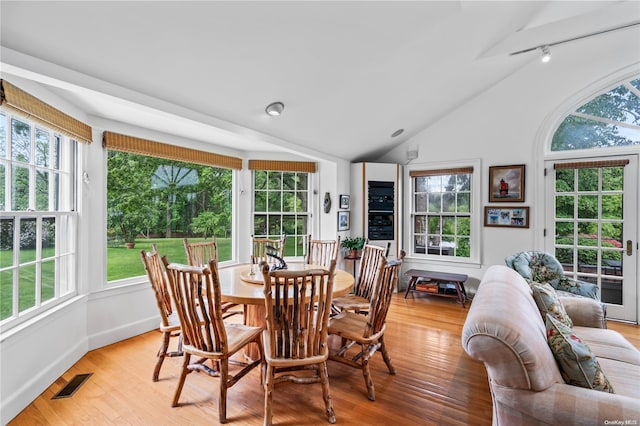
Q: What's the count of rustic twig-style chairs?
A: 8